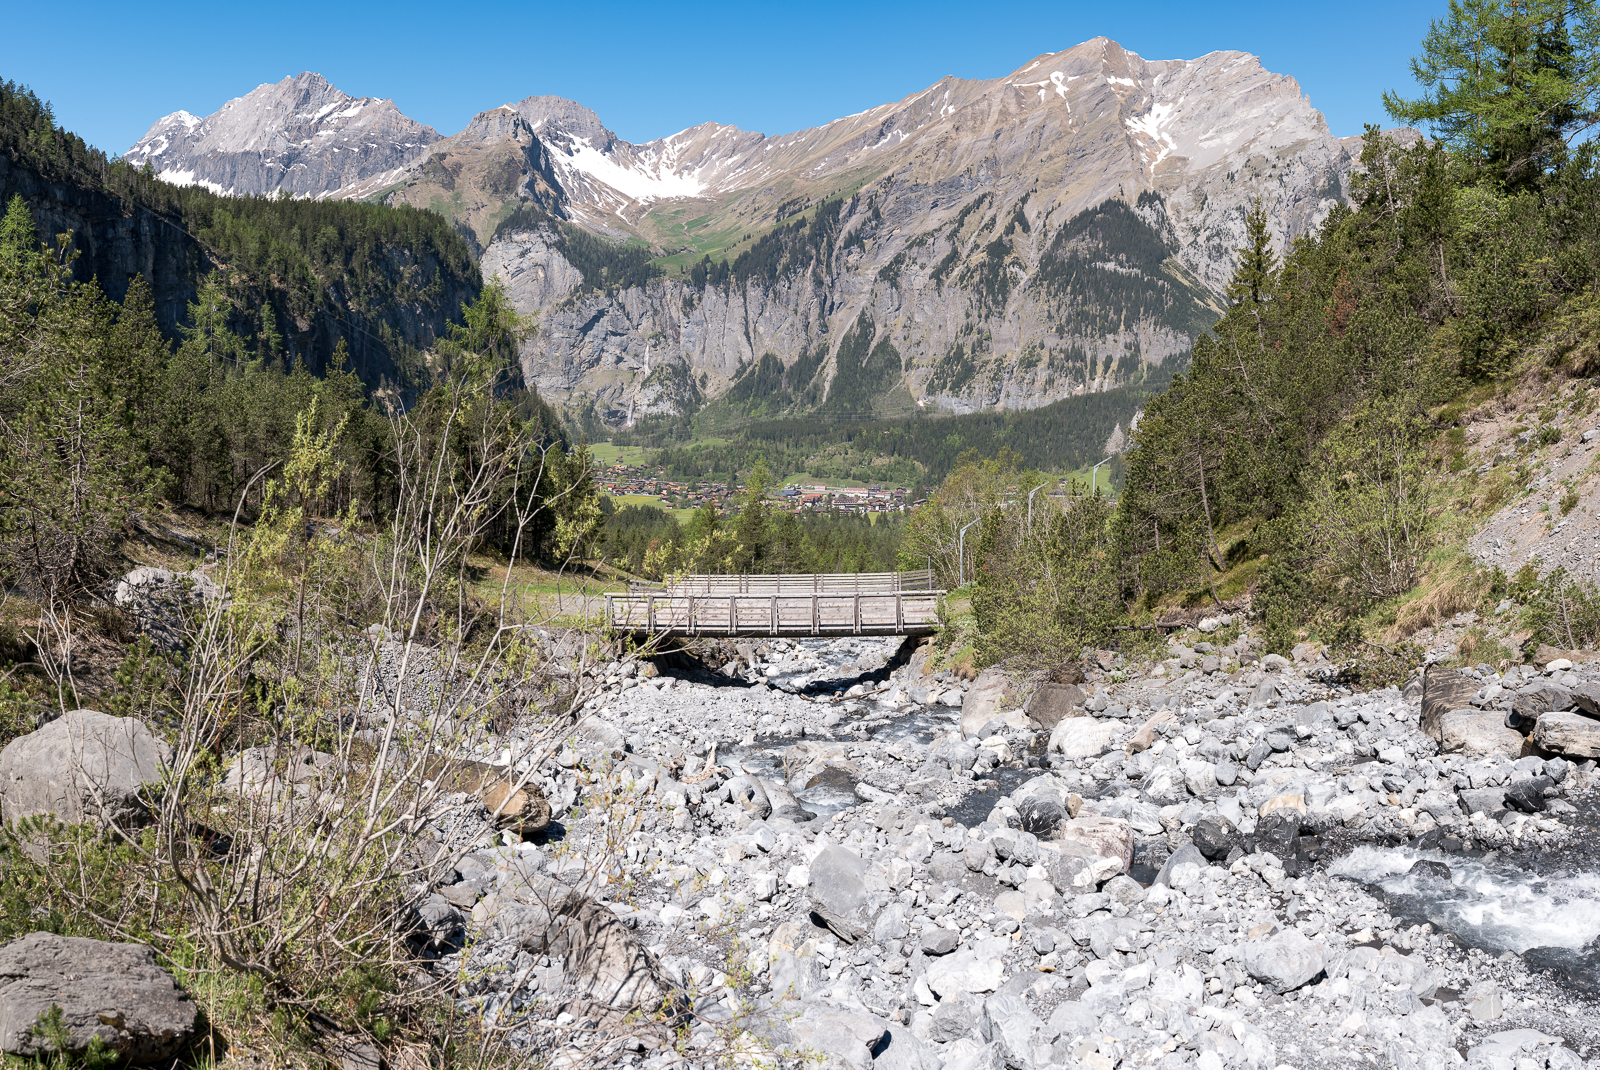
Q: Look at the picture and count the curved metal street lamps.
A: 3